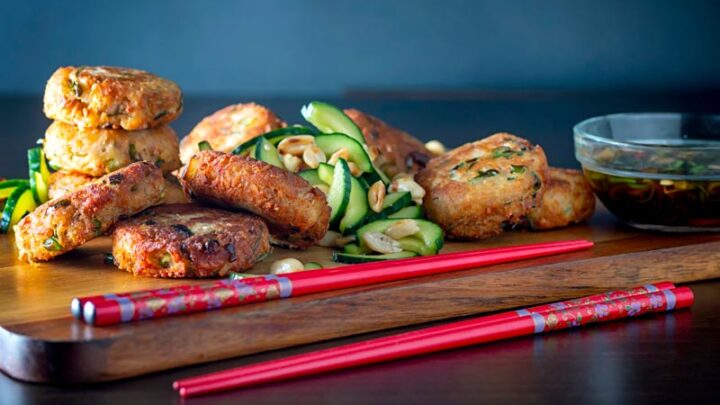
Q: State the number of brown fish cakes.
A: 10